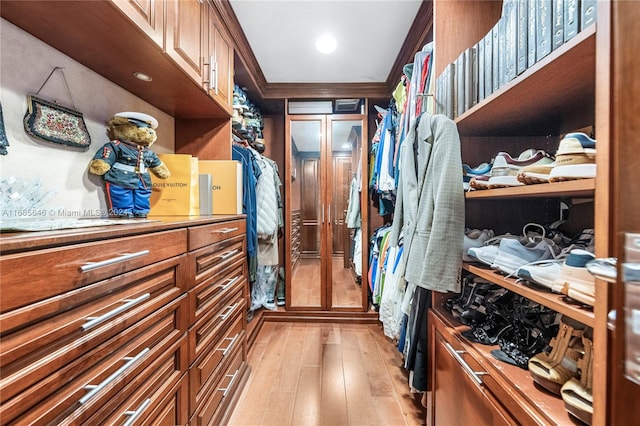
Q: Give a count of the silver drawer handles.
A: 11